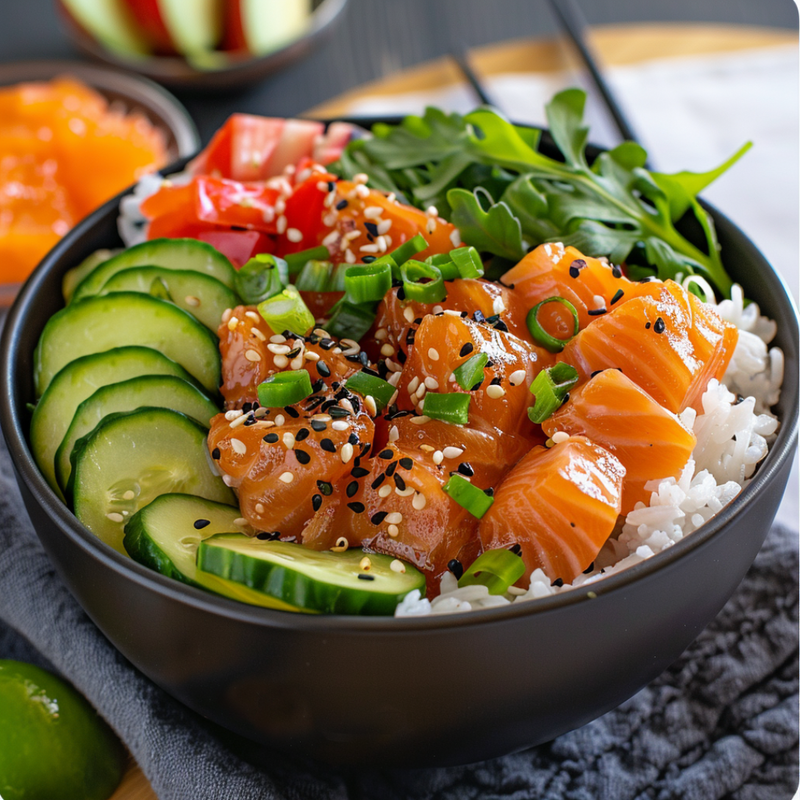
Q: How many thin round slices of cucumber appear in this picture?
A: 8